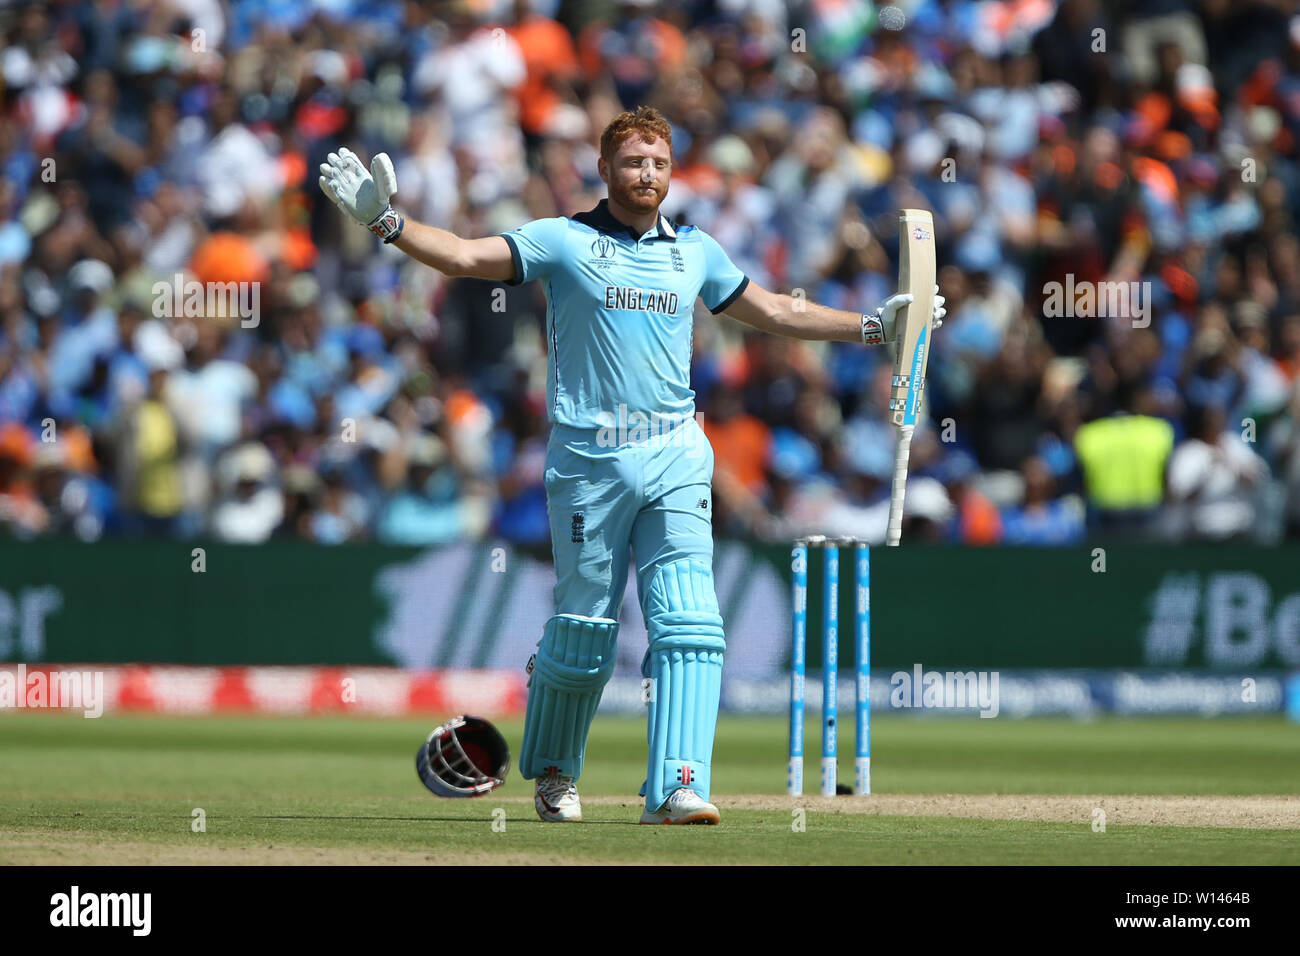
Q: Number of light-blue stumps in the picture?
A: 3